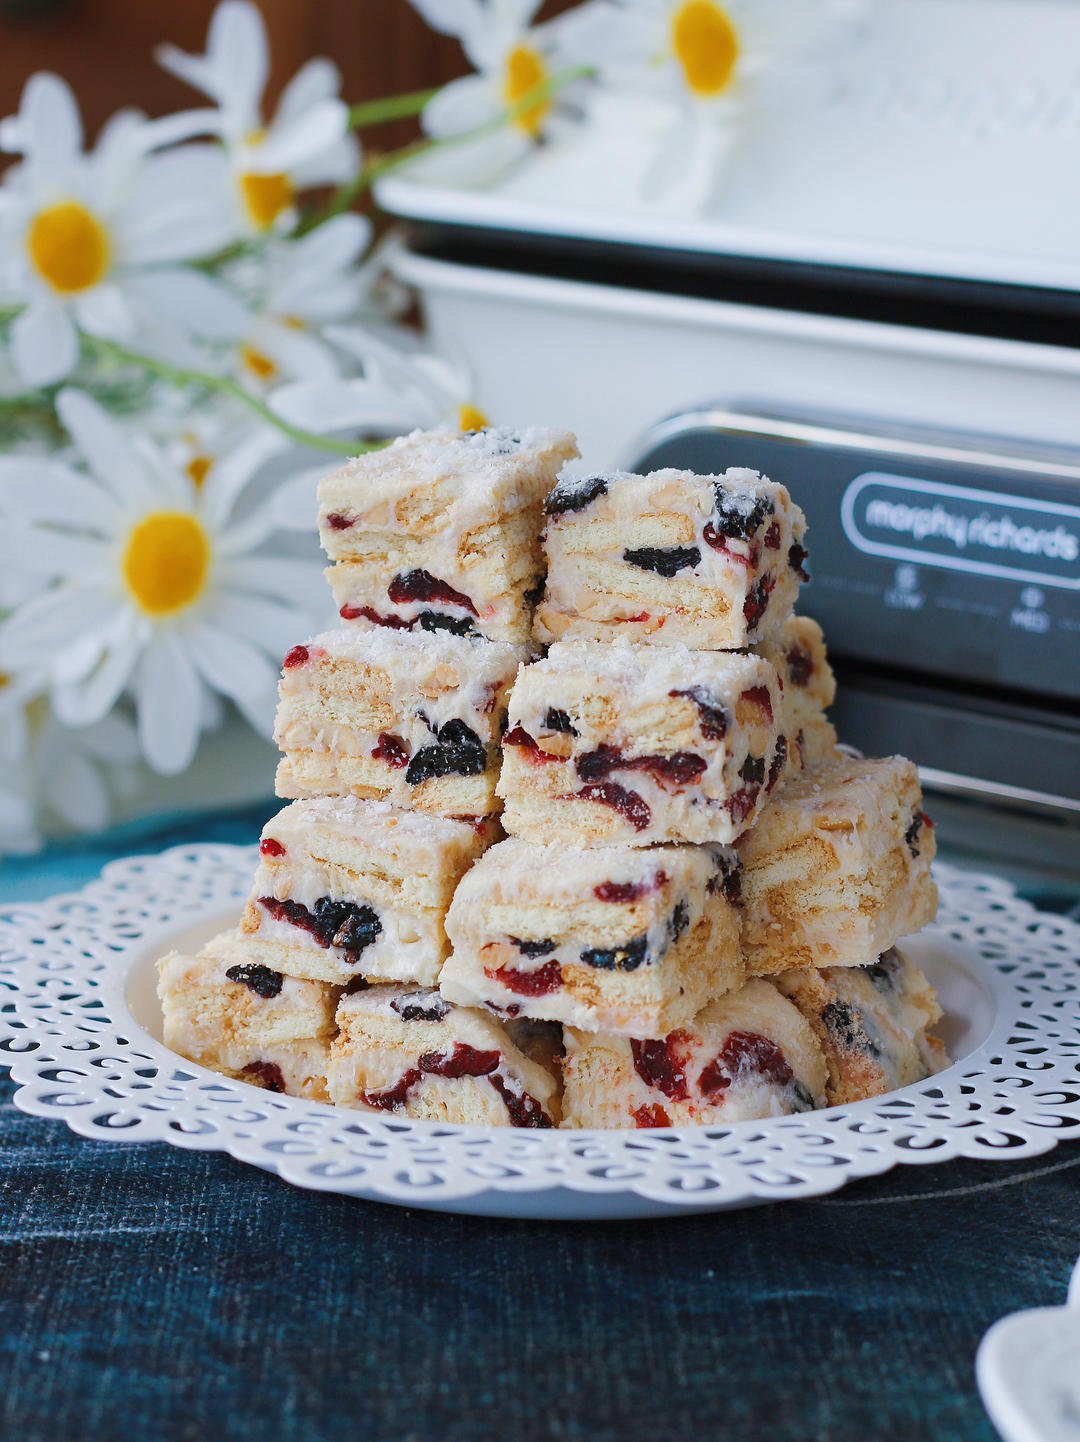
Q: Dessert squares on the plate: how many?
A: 12